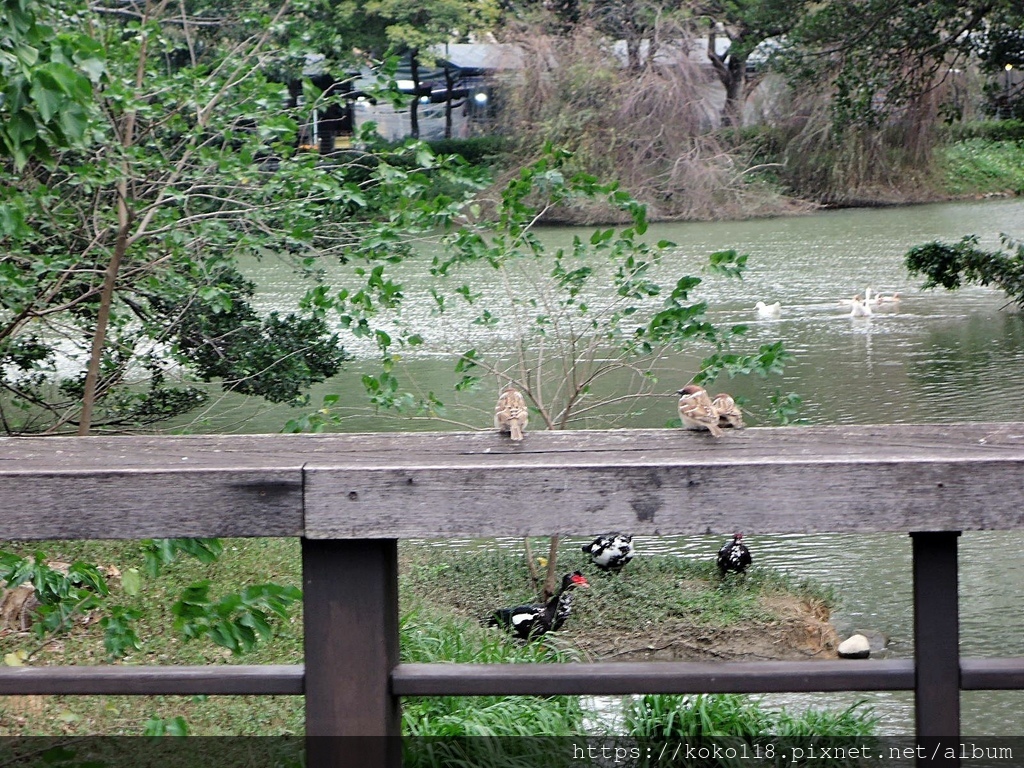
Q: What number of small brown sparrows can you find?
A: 3